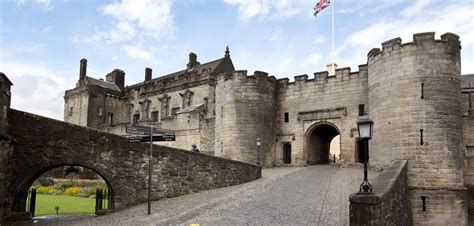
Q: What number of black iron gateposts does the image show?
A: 2